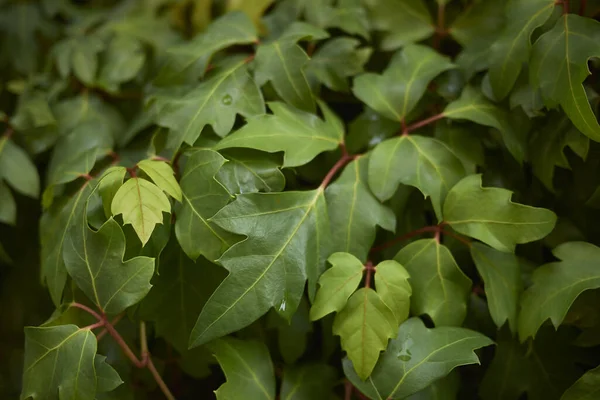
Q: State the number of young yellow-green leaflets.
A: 6